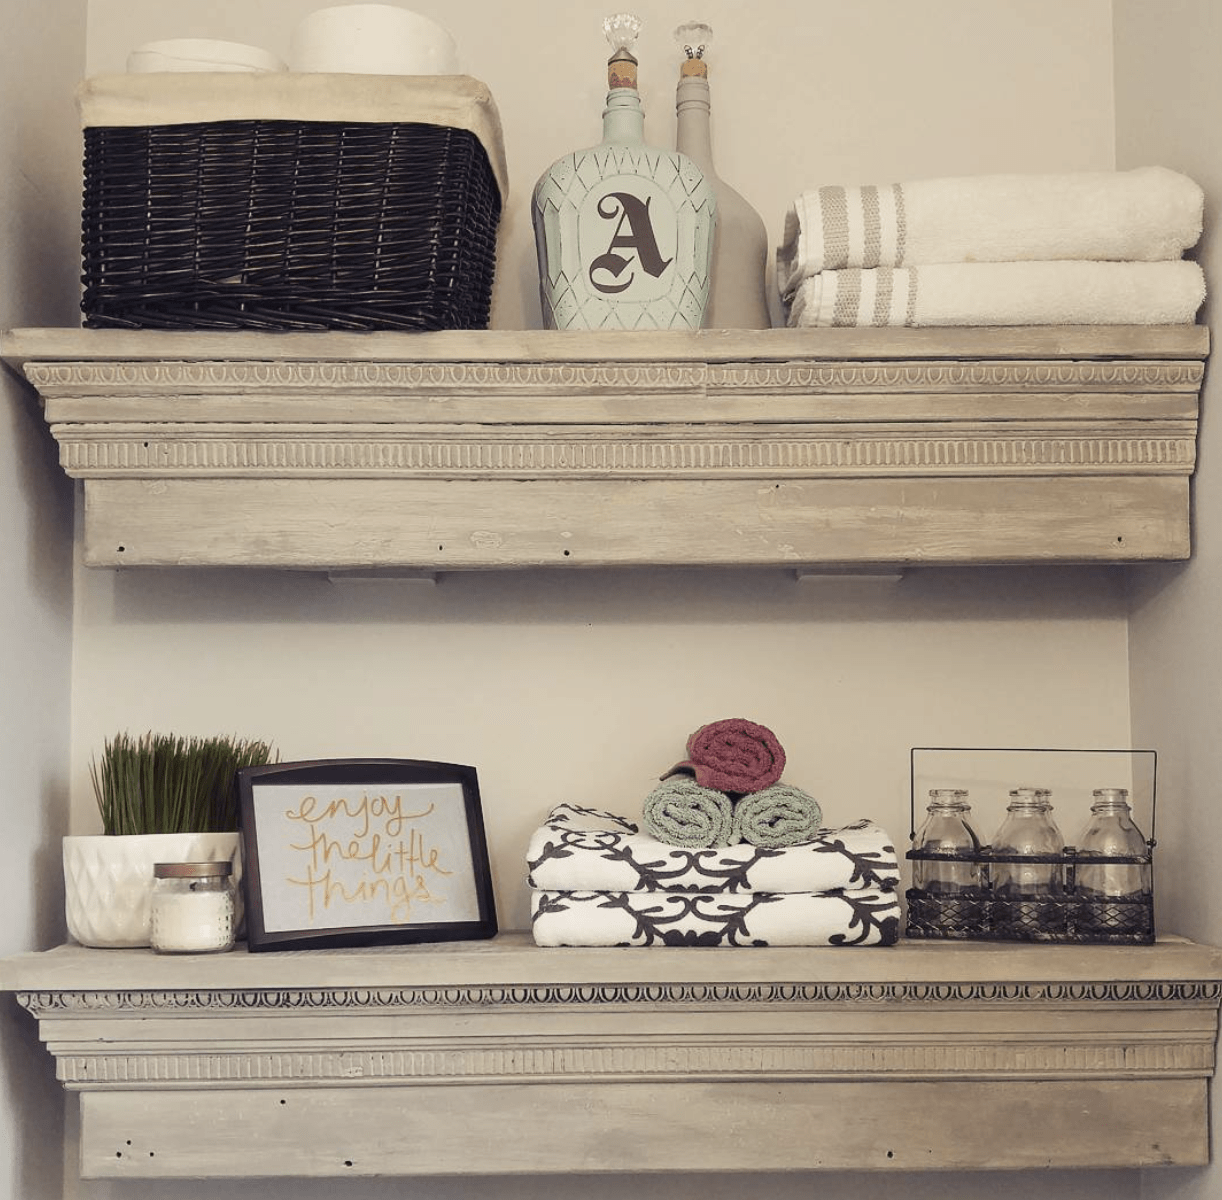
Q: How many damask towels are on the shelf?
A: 2